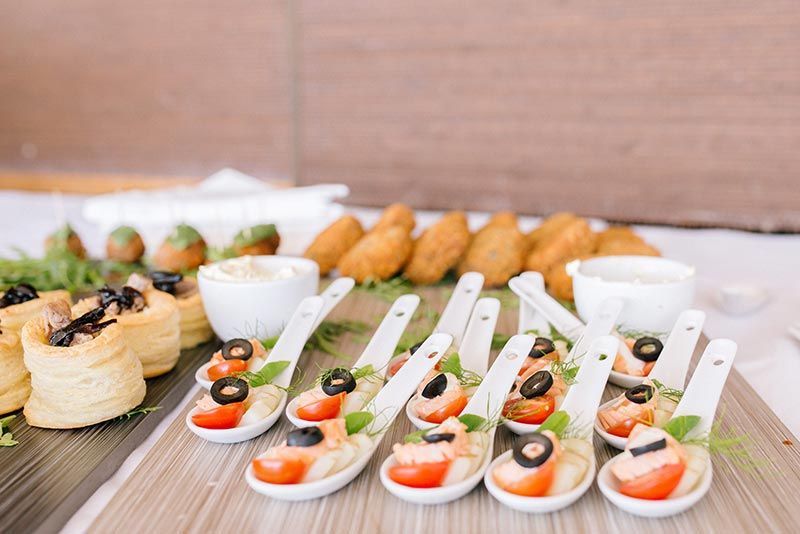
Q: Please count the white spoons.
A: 13